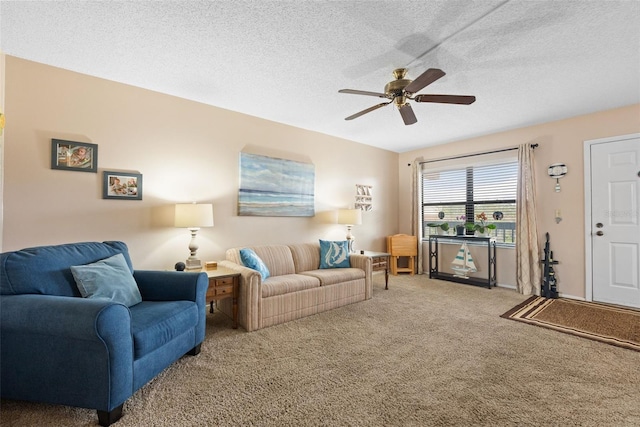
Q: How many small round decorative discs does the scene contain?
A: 2